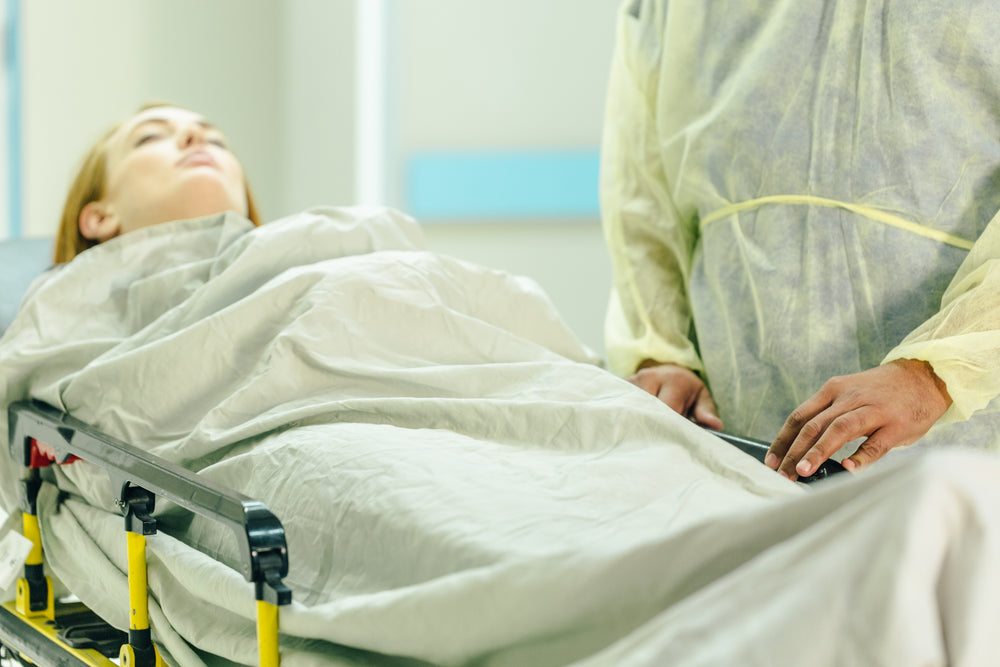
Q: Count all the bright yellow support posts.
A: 3